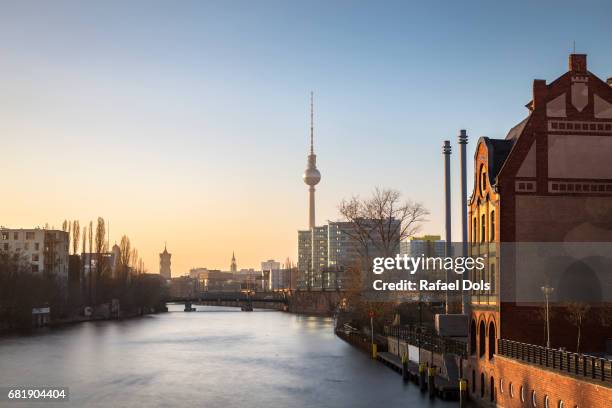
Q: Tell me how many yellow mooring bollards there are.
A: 5